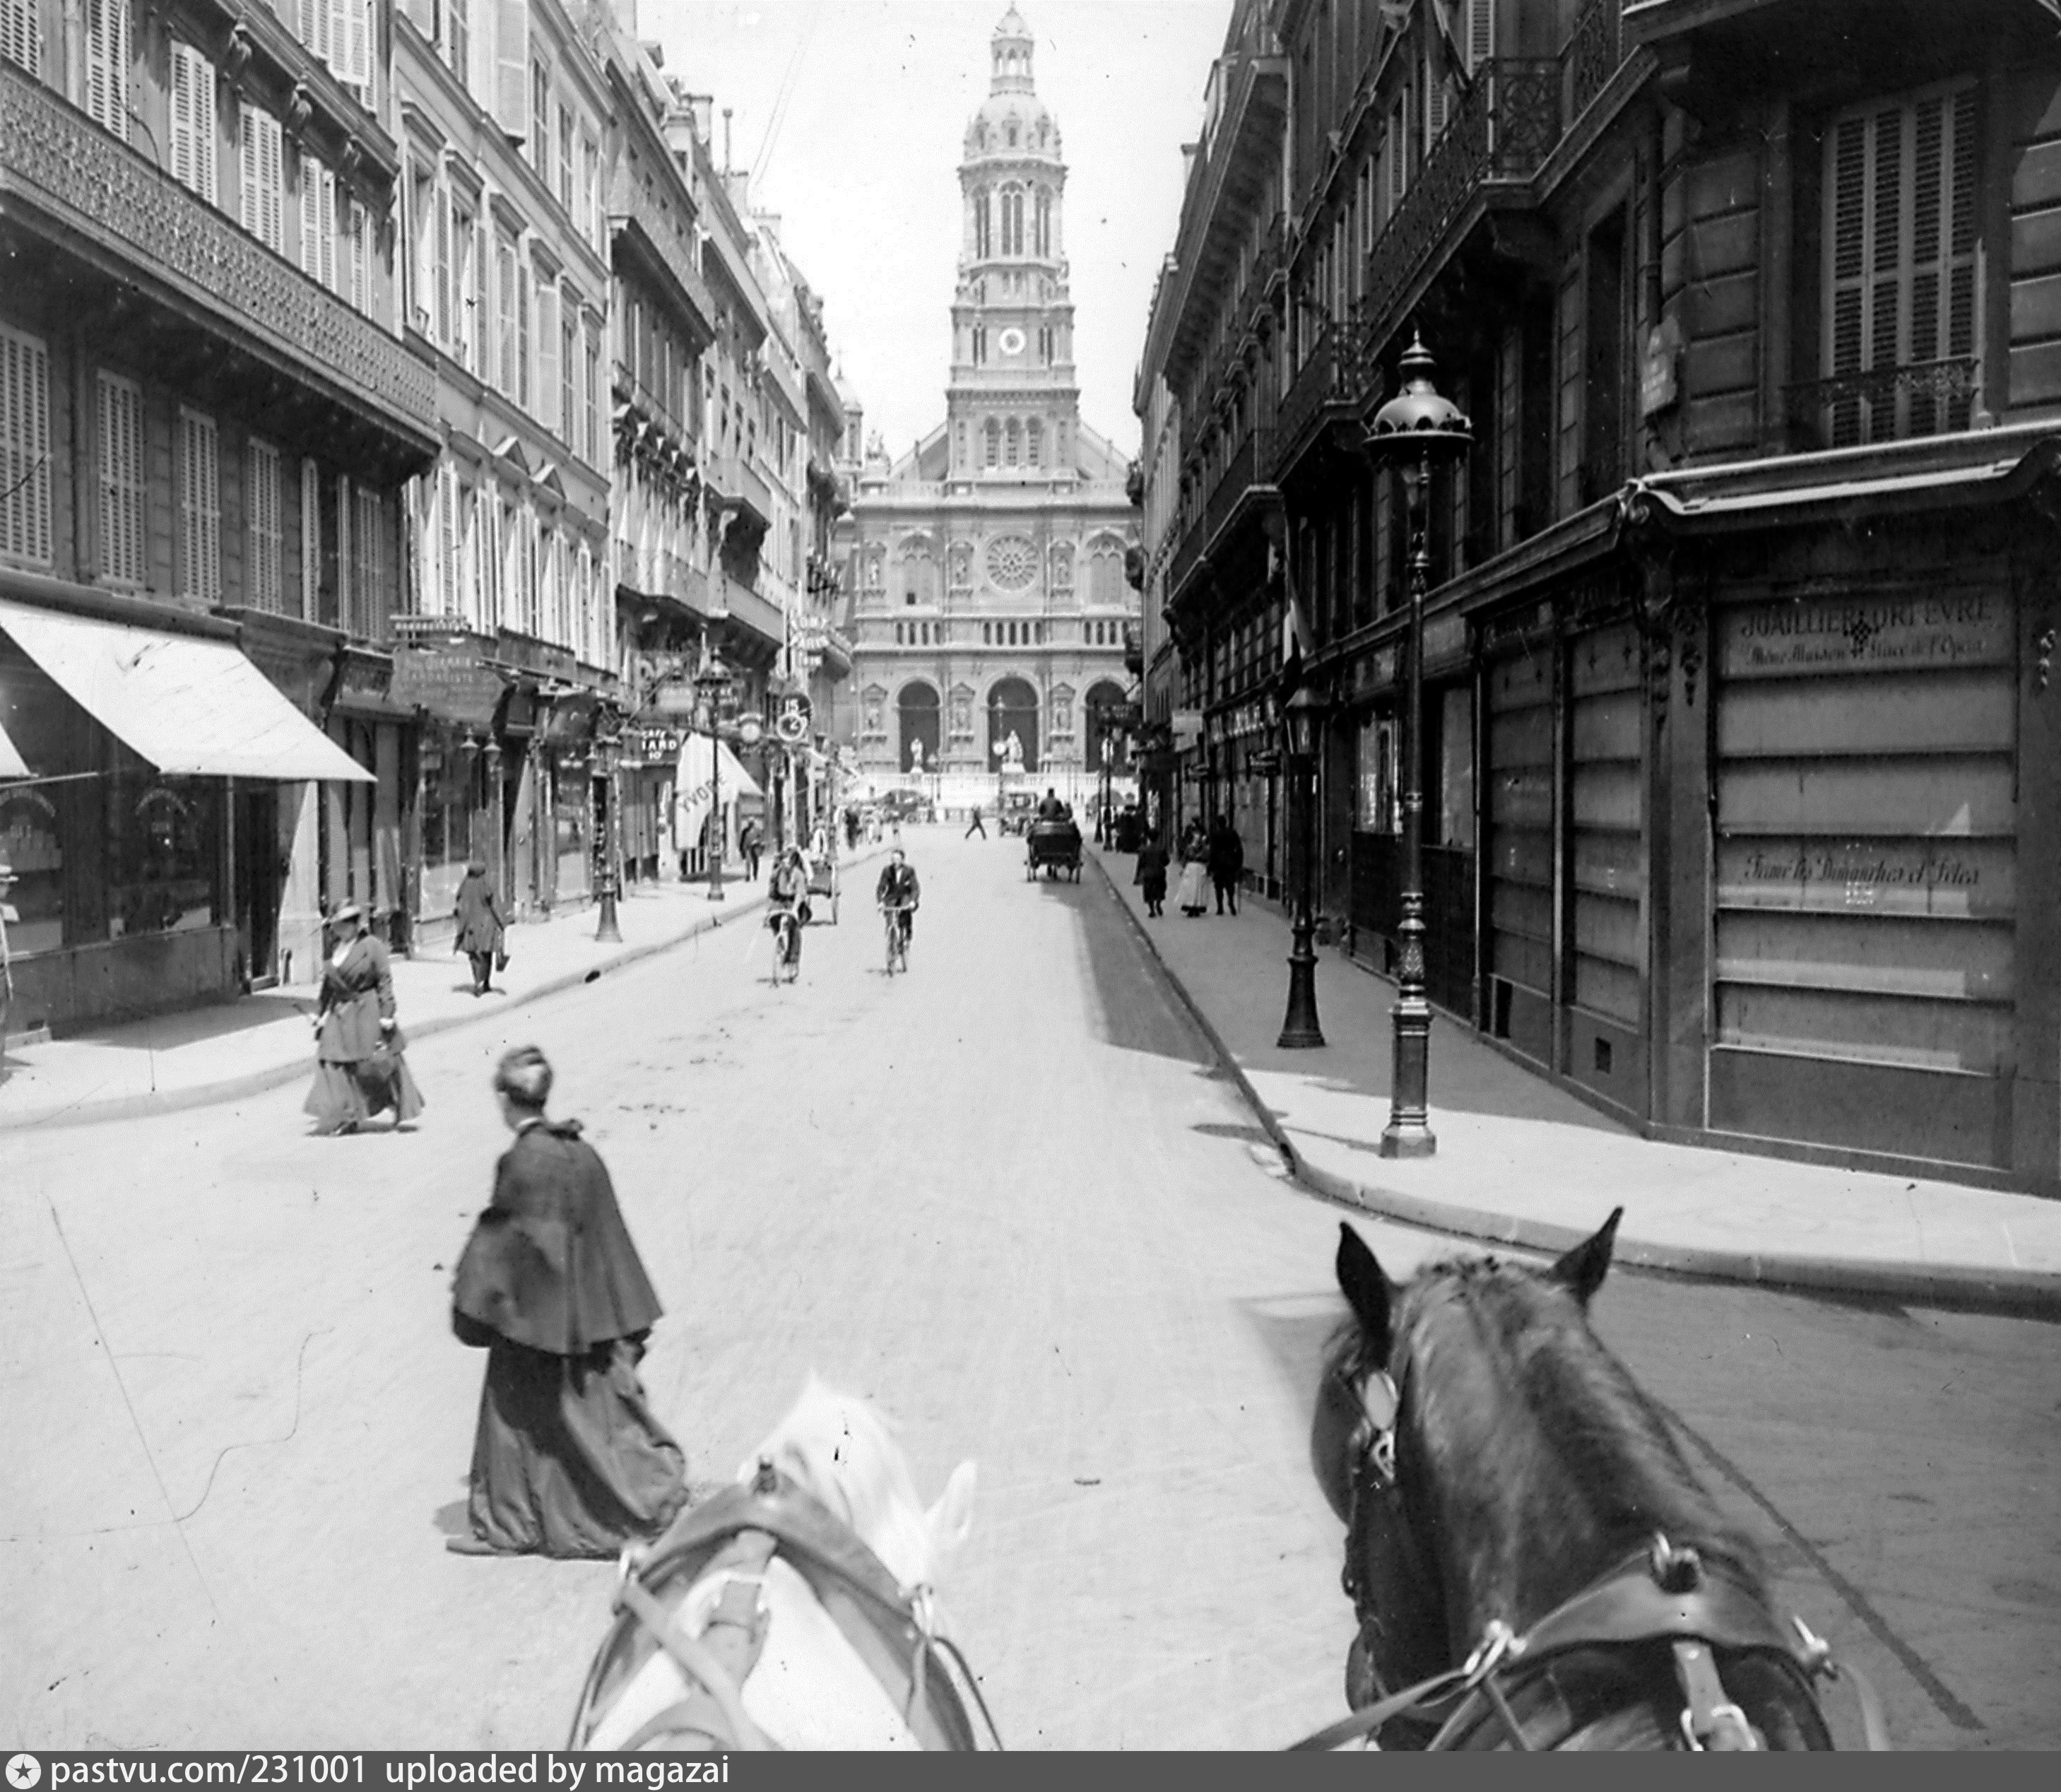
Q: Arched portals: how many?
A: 3